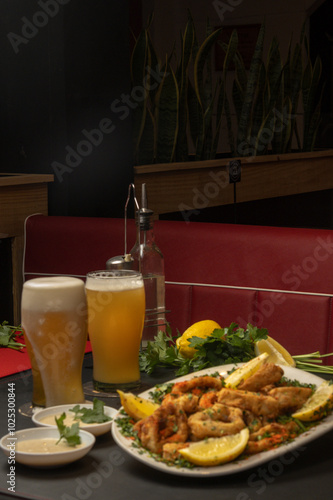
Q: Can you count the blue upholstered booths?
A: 0